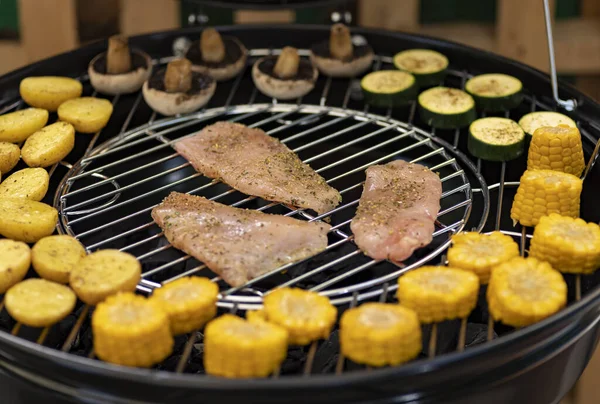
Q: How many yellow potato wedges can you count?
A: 11